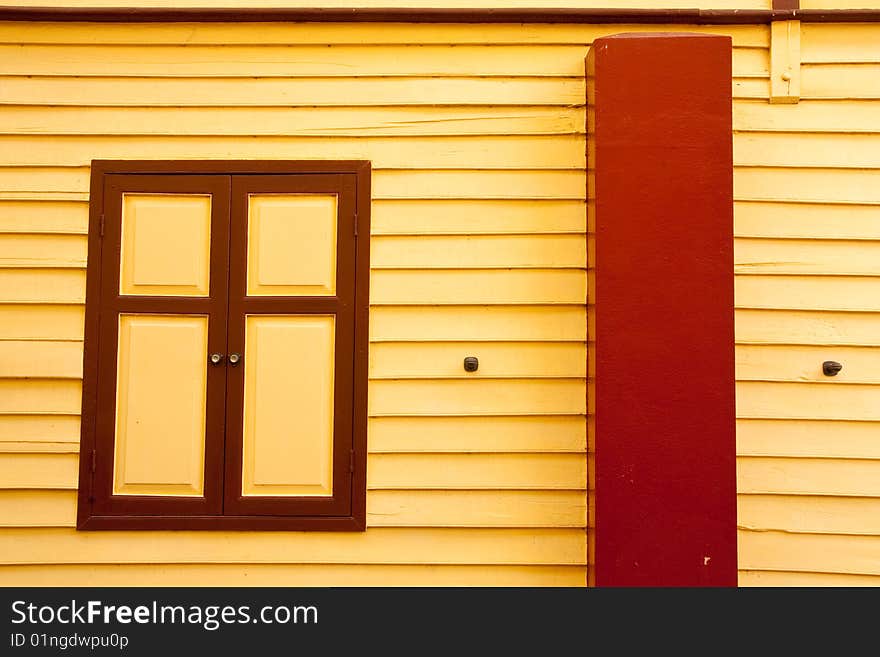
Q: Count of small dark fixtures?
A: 2